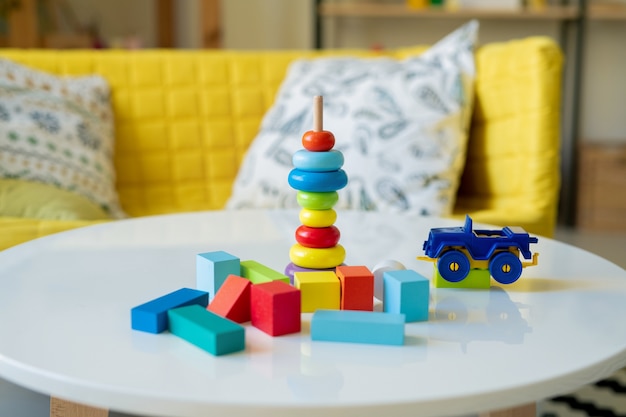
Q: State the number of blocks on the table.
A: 11